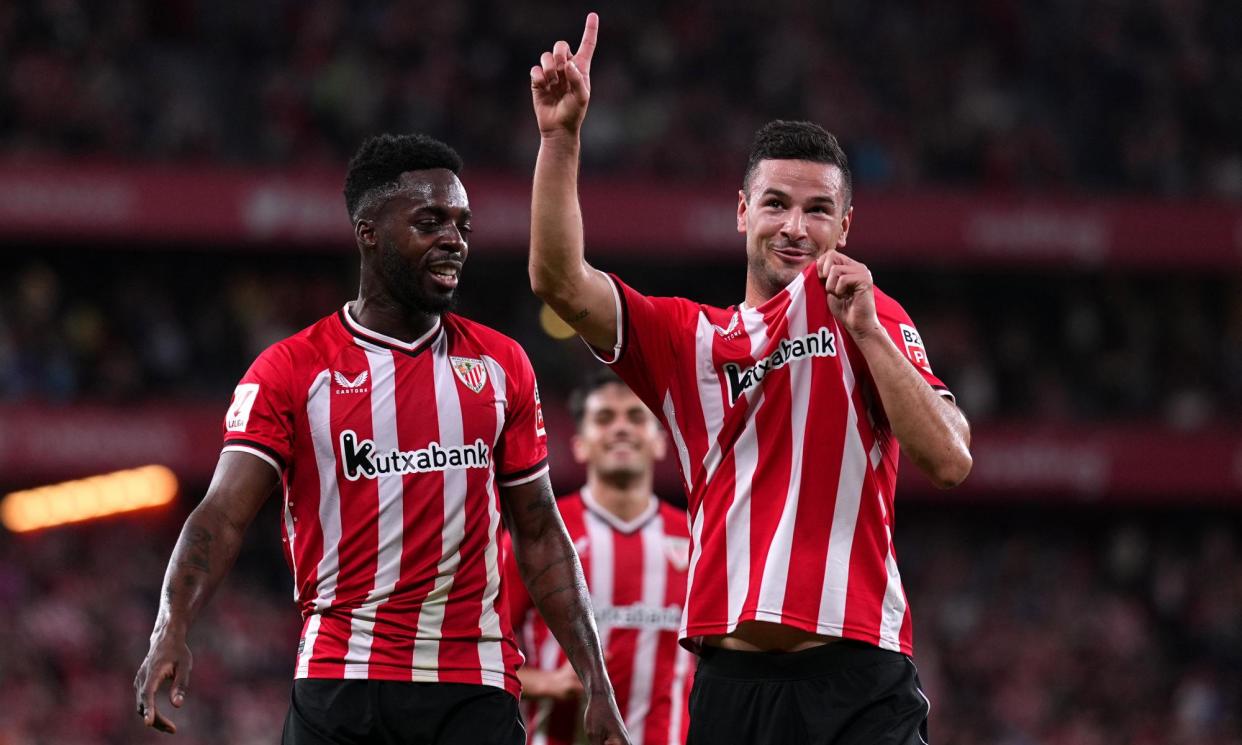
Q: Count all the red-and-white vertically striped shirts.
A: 3